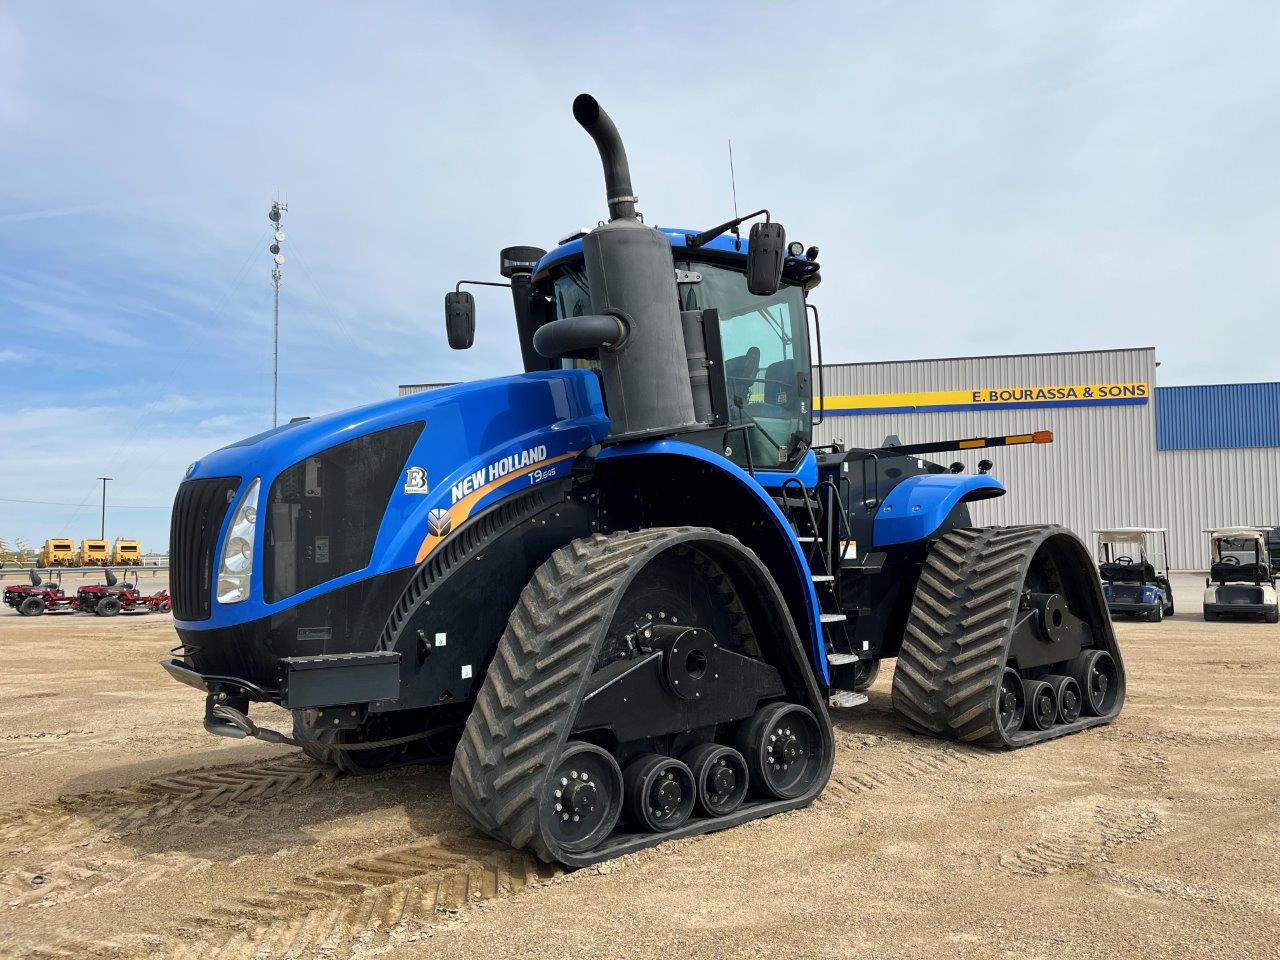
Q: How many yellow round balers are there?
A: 3